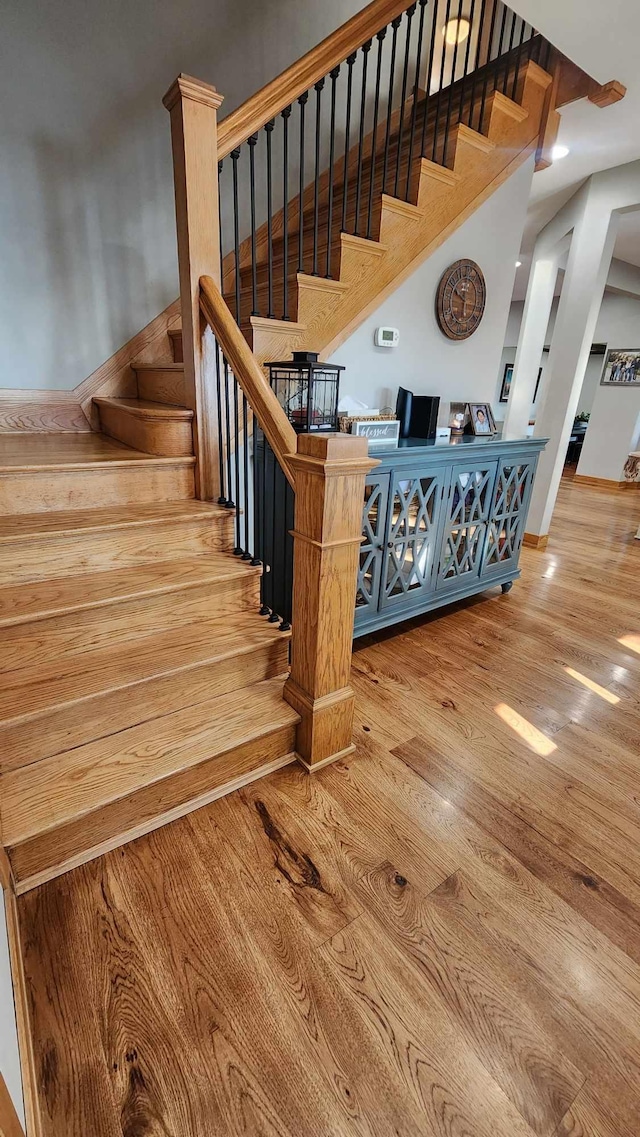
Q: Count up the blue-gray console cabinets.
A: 1